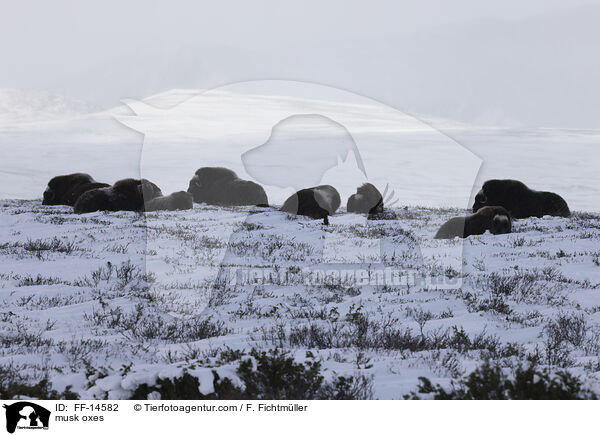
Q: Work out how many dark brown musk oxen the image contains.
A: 8